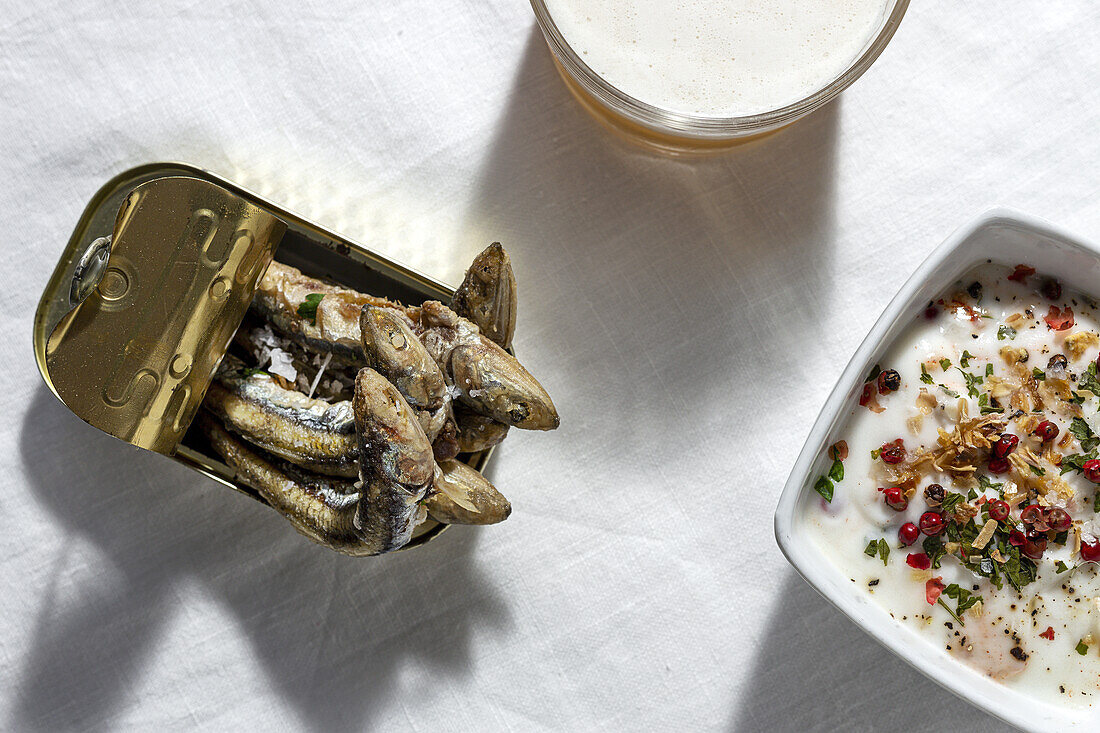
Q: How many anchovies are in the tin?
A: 6